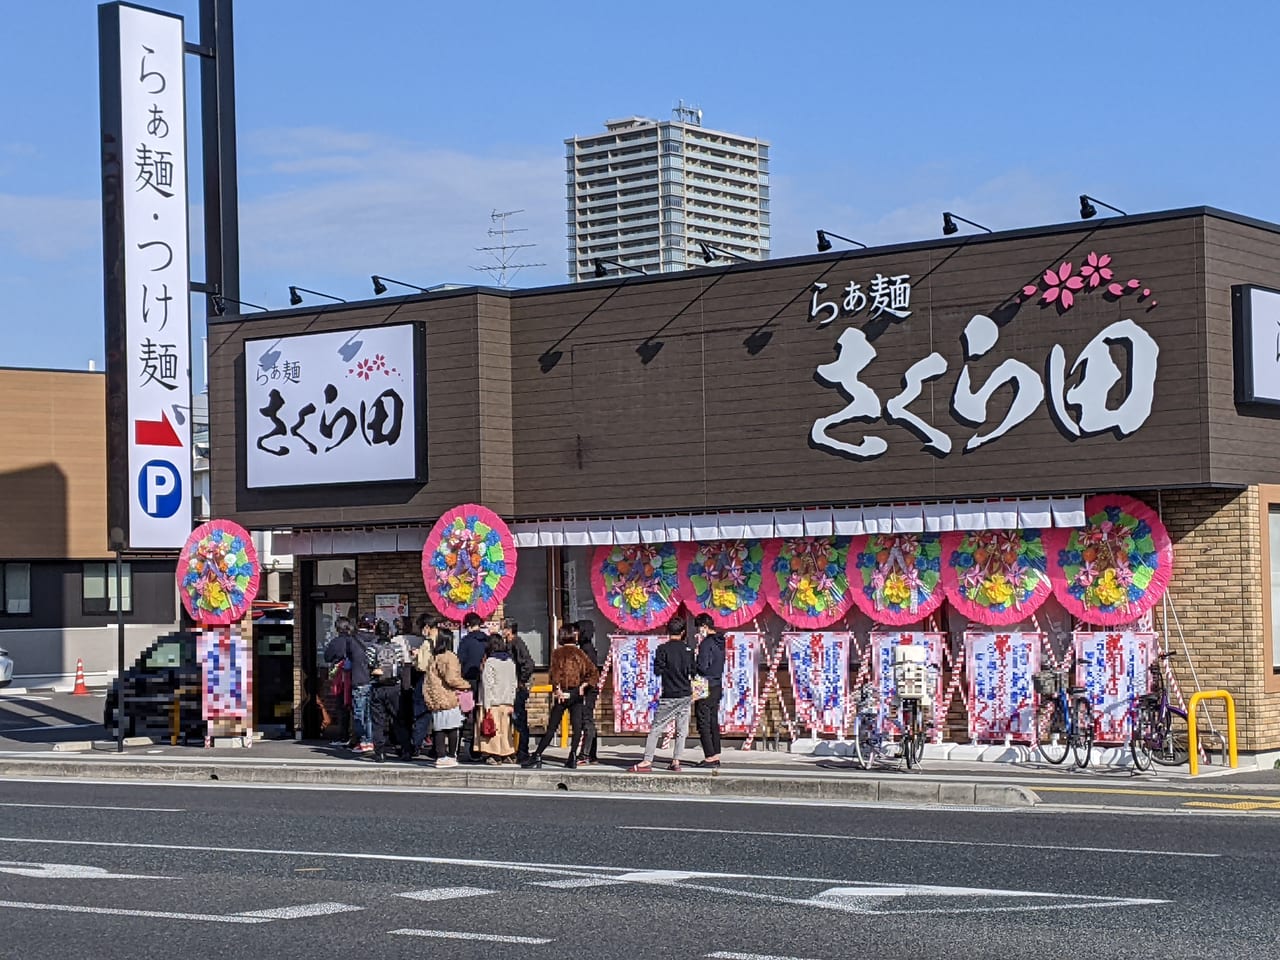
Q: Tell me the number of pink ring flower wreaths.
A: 8